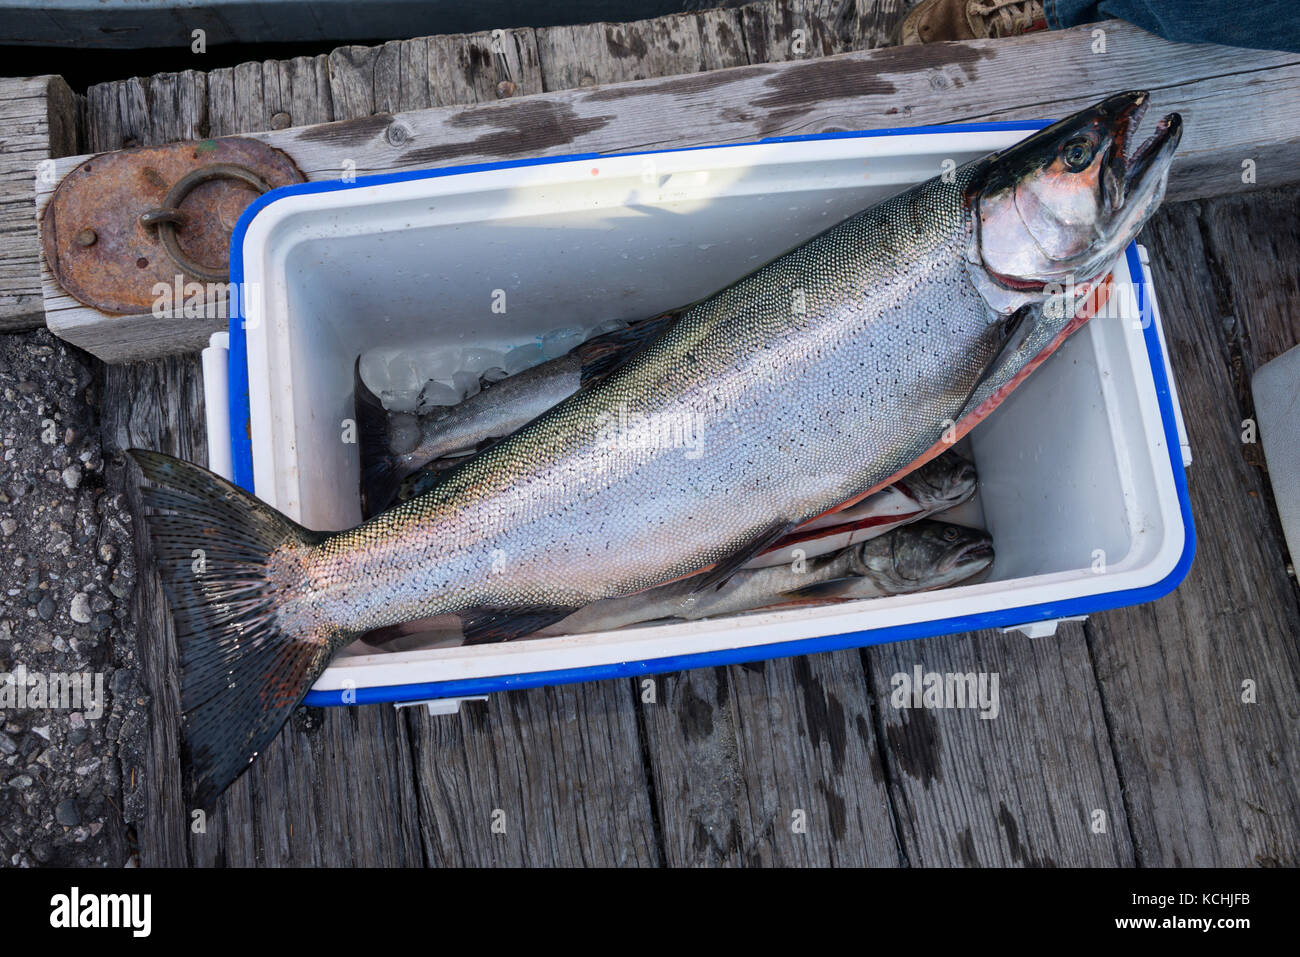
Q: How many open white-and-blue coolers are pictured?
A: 1